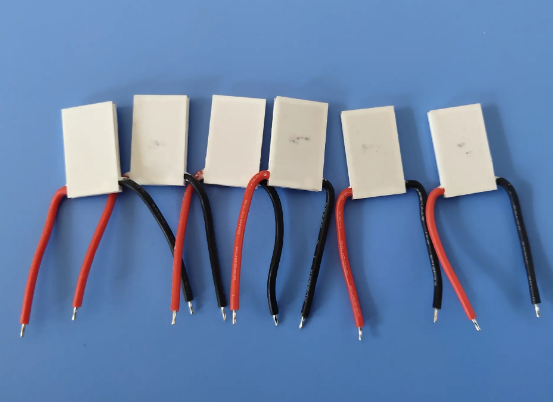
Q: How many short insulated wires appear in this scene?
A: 12